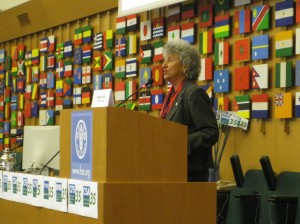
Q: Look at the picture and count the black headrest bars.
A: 2